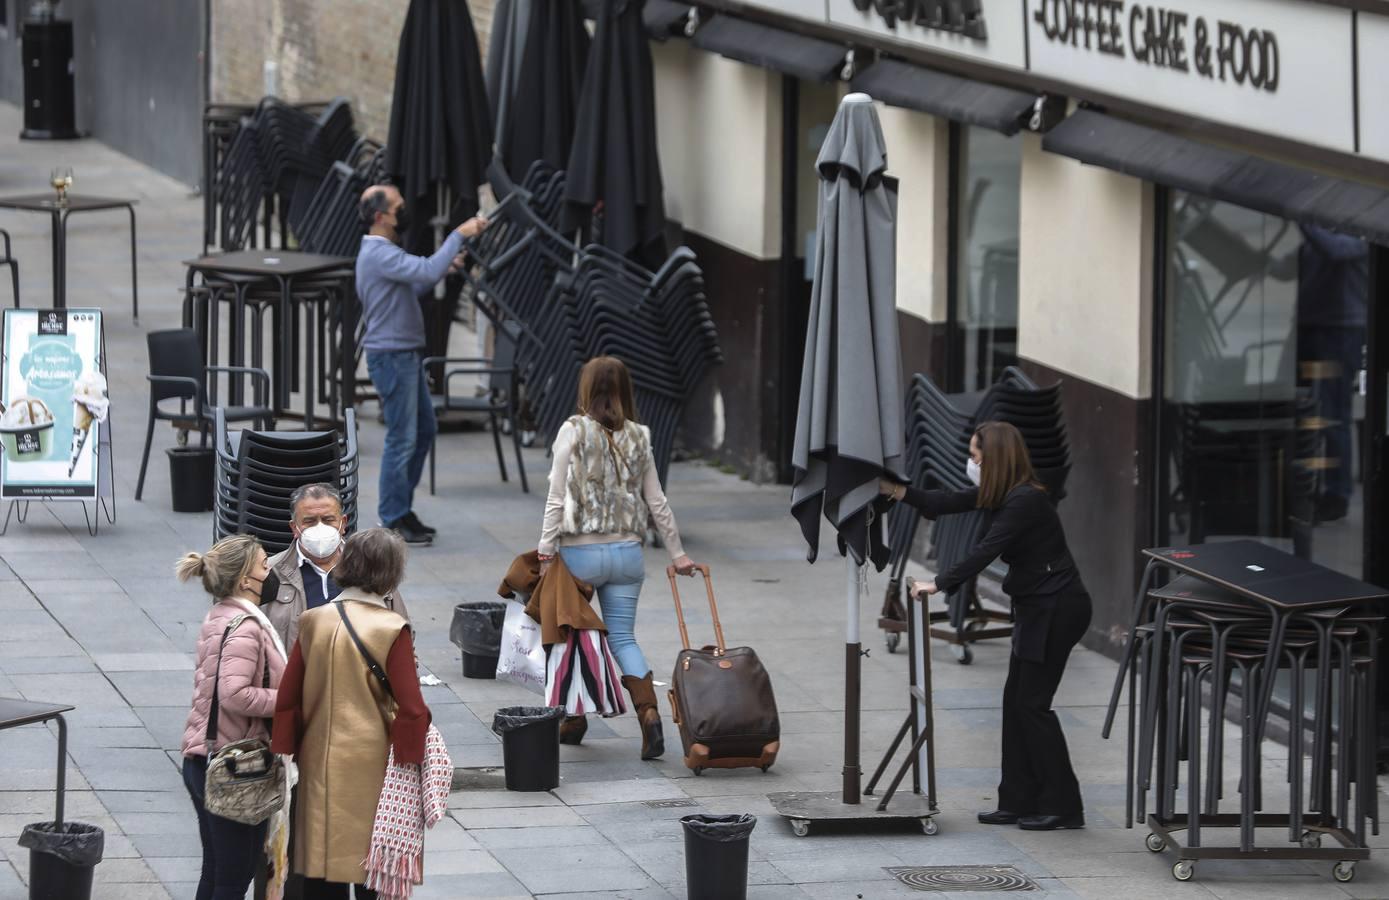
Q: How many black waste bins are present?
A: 5